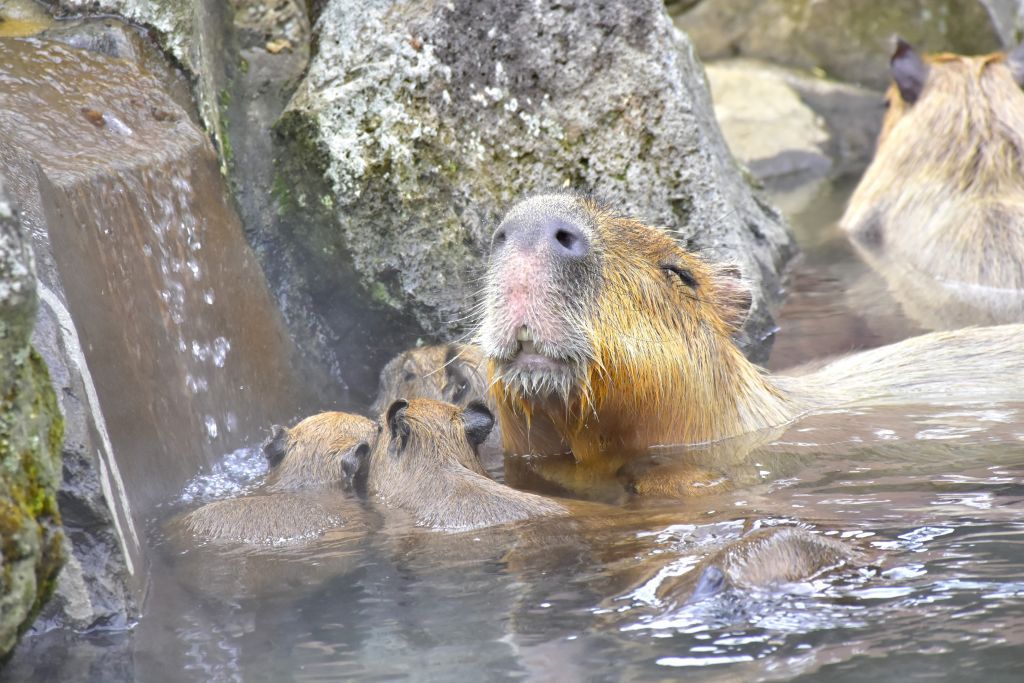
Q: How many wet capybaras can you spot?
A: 6